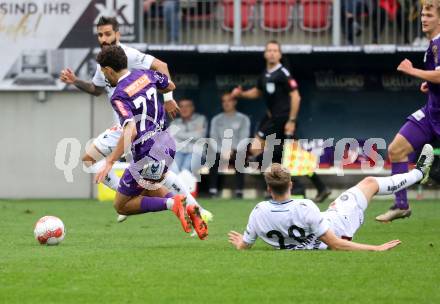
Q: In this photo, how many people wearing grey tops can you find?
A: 2